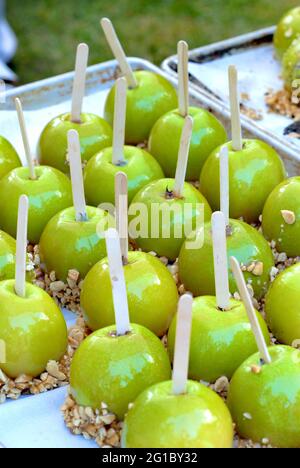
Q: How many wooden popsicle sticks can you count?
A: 15